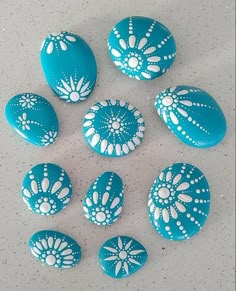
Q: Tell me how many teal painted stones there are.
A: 10